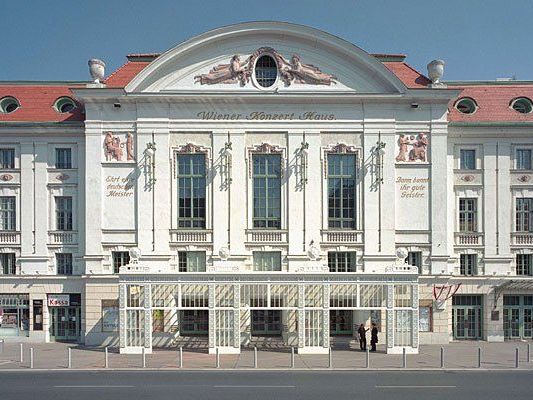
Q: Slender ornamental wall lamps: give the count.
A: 4